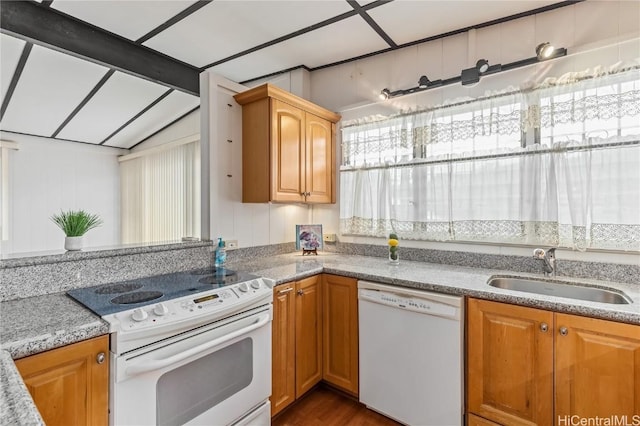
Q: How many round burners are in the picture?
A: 4